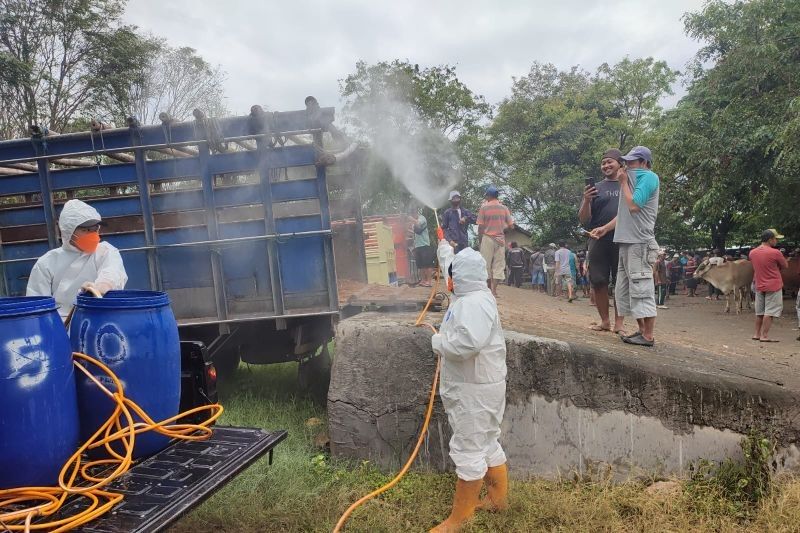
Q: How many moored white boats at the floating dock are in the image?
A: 0